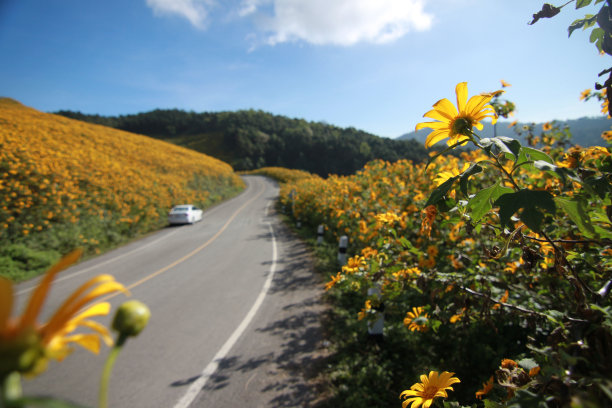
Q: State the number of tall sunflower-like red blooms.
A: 0